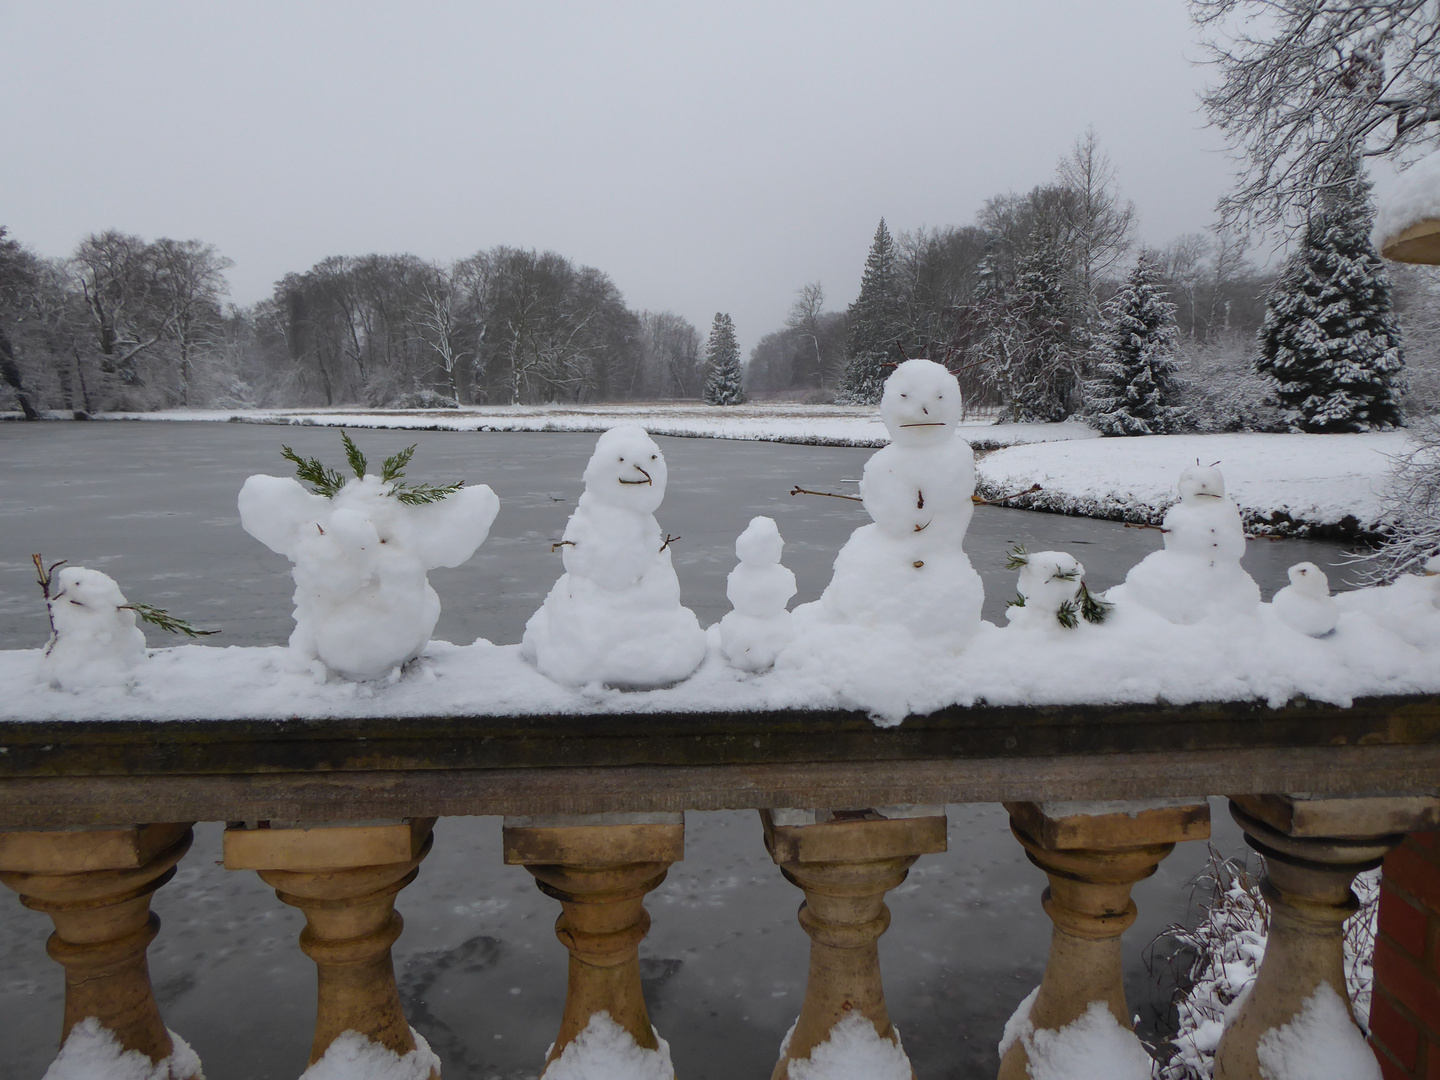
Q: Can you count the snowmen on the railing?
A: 8